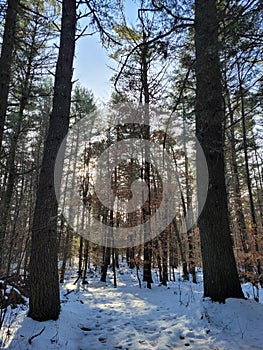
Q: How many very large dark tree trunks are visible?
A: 2